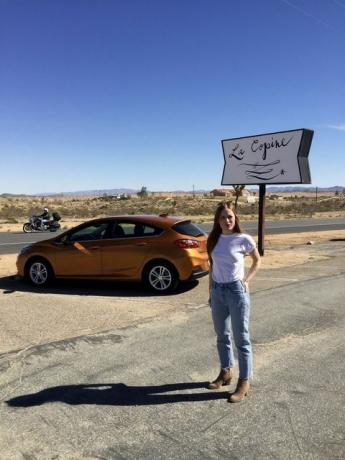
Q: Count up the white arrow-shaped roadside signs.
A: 1